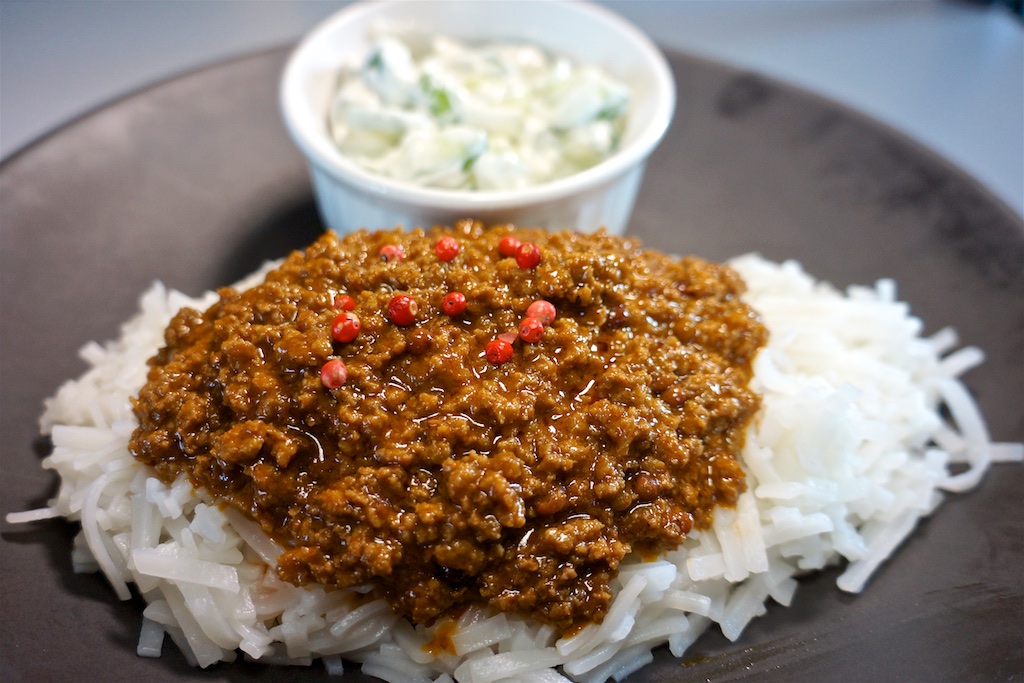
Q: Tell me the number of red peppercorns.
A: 12